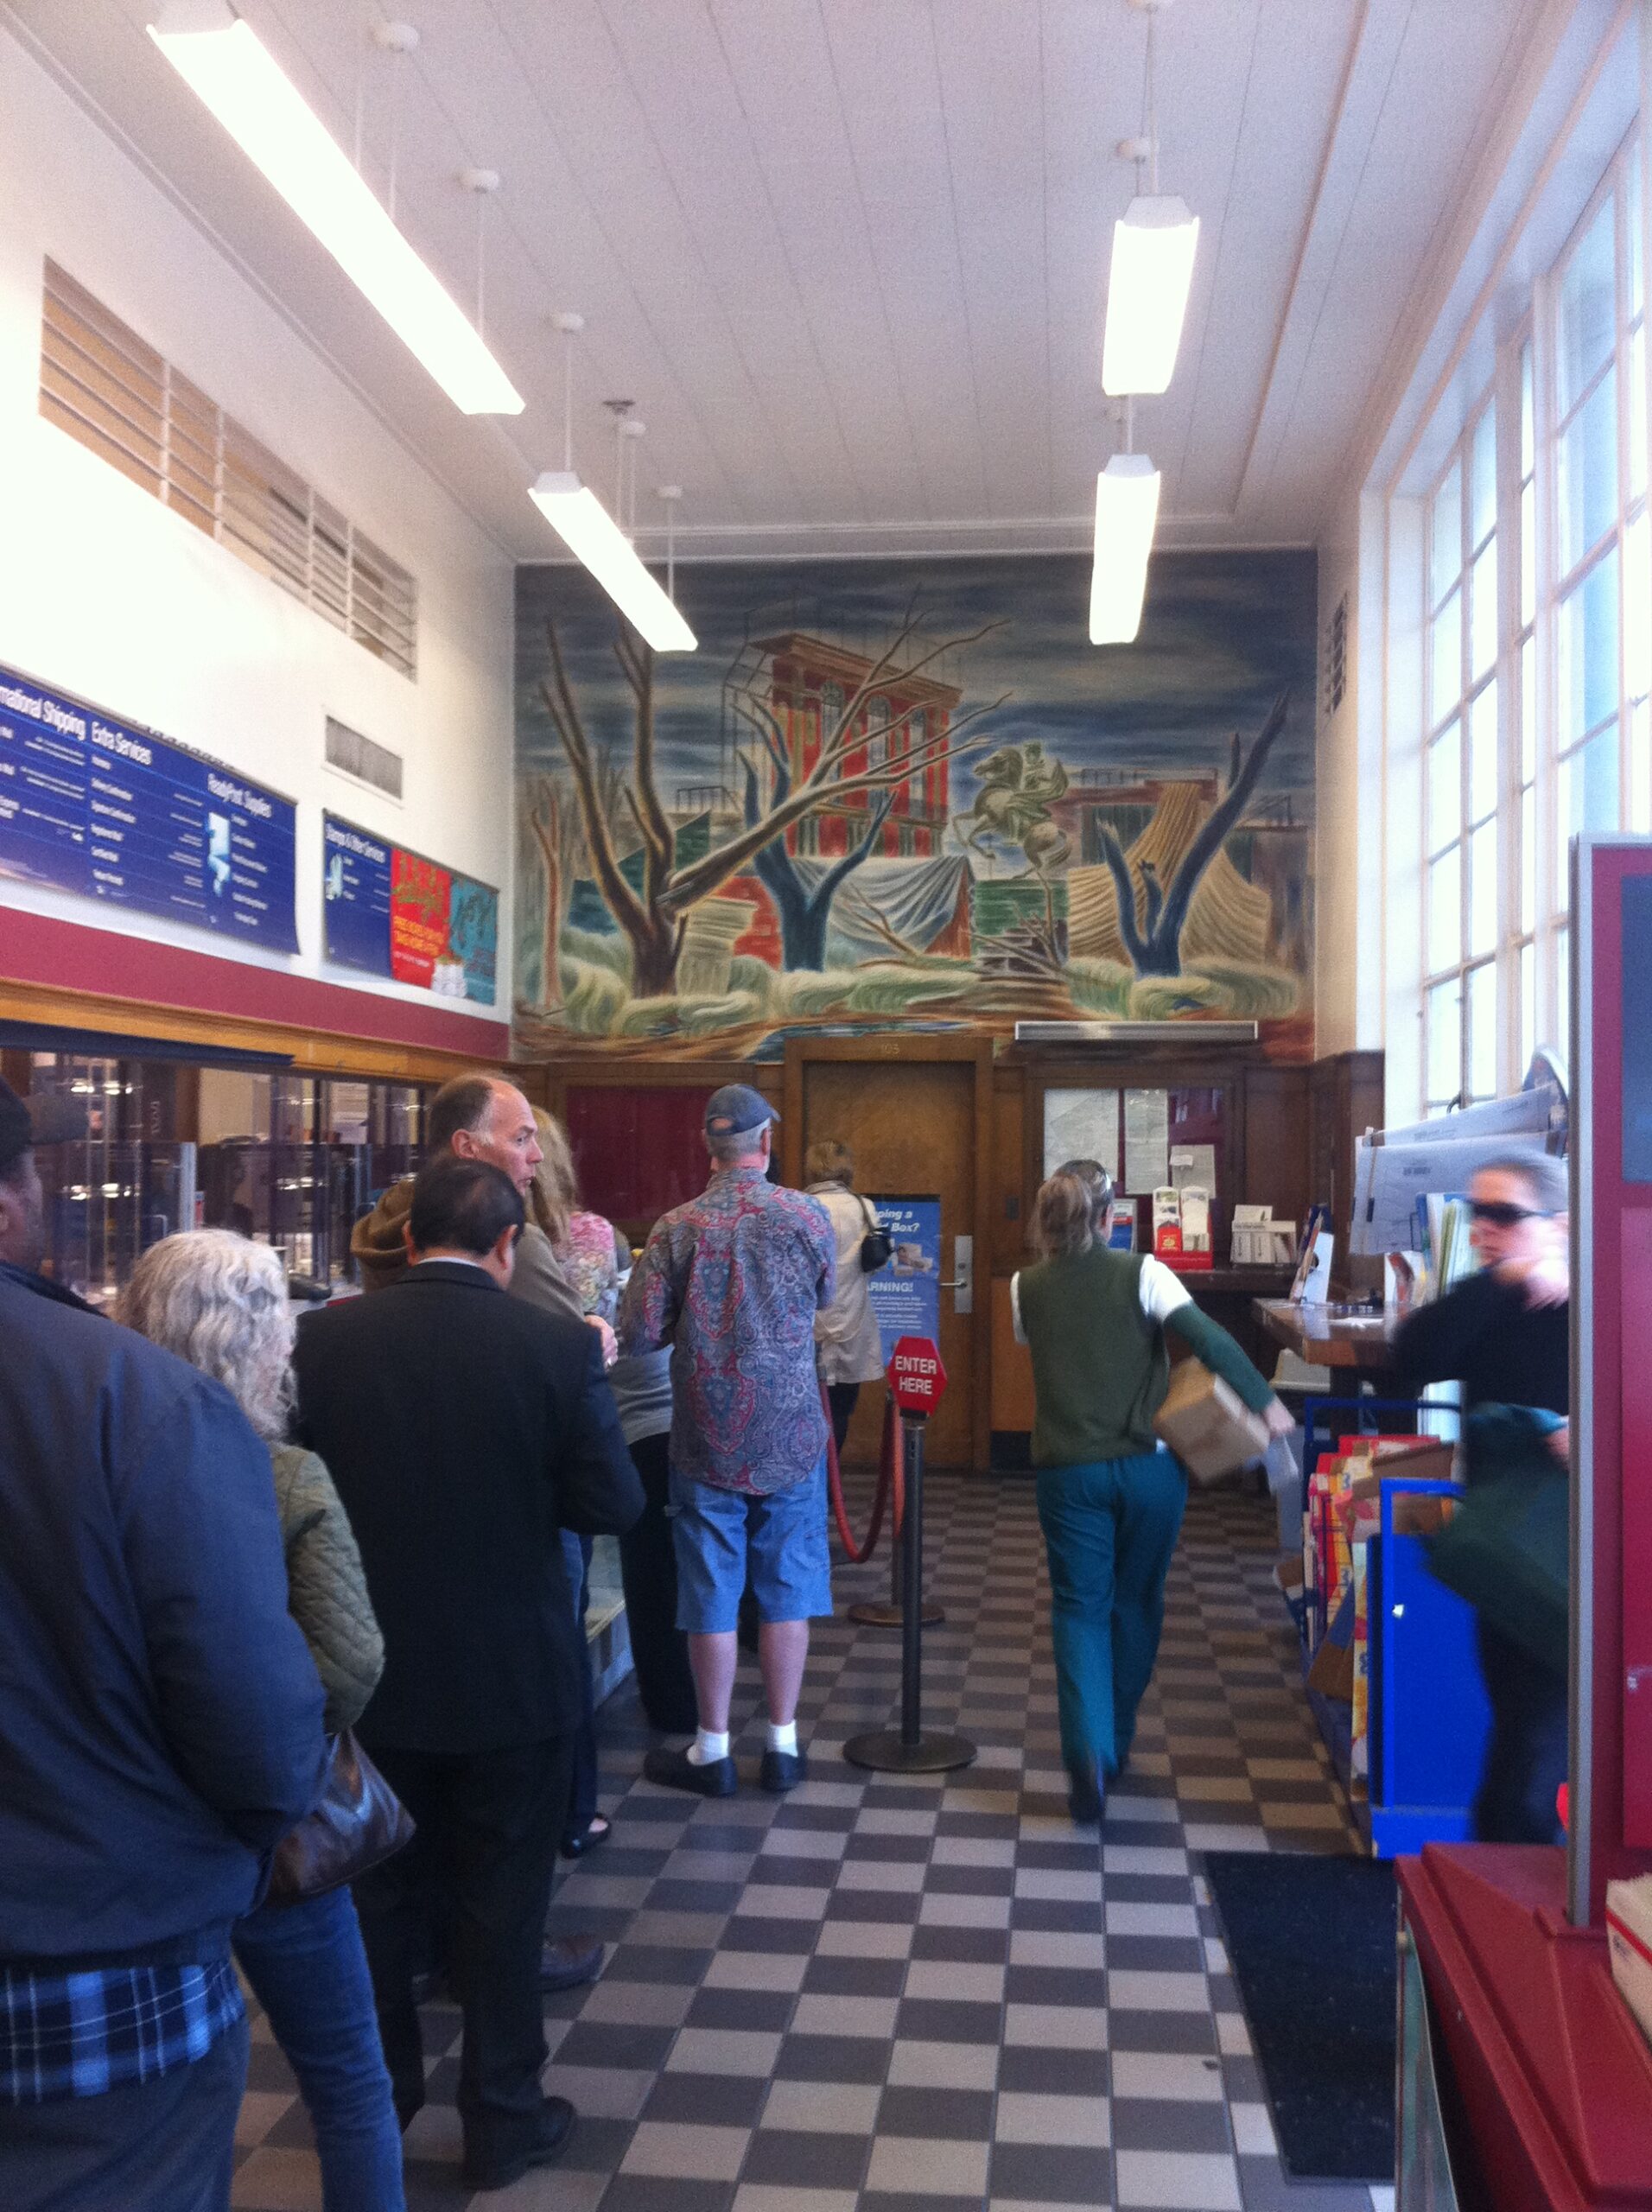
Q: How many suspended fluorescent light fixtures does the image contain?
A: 4